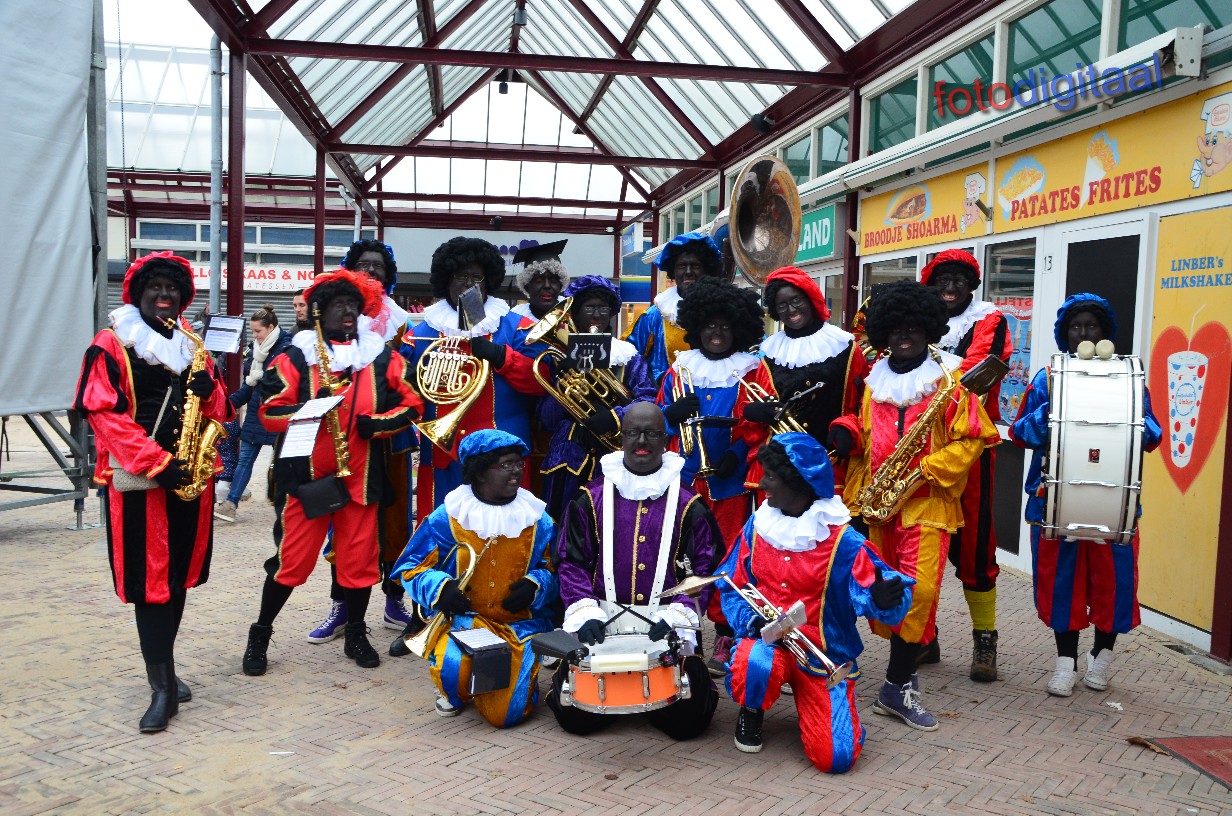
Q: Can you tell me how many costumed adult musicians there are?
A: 15